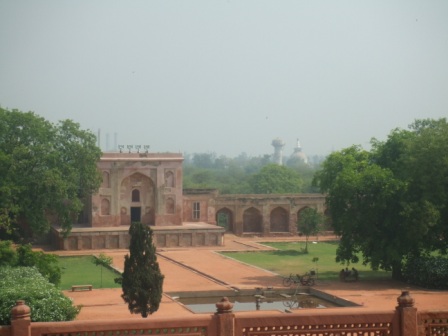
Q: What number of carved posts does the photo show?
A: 3